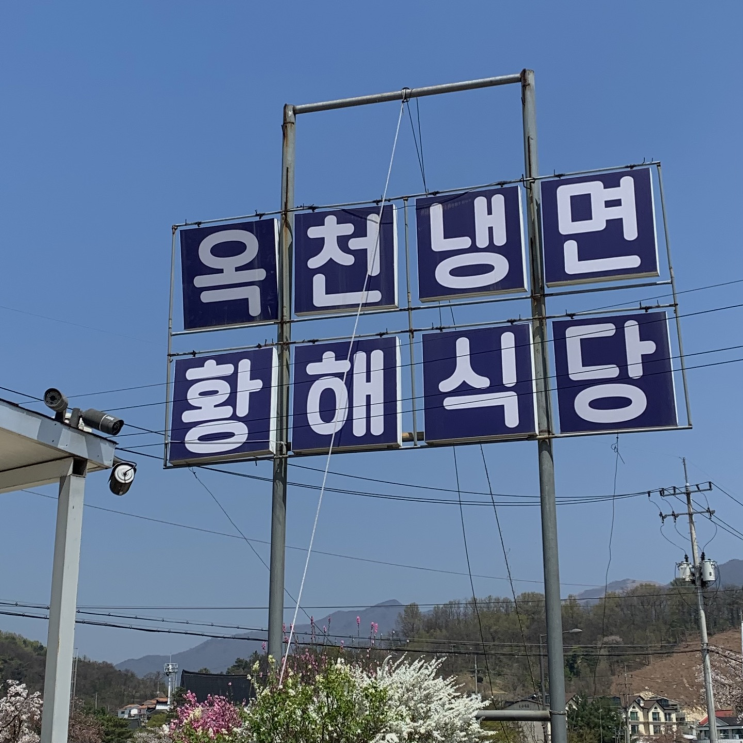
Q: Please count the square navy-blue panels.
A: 8